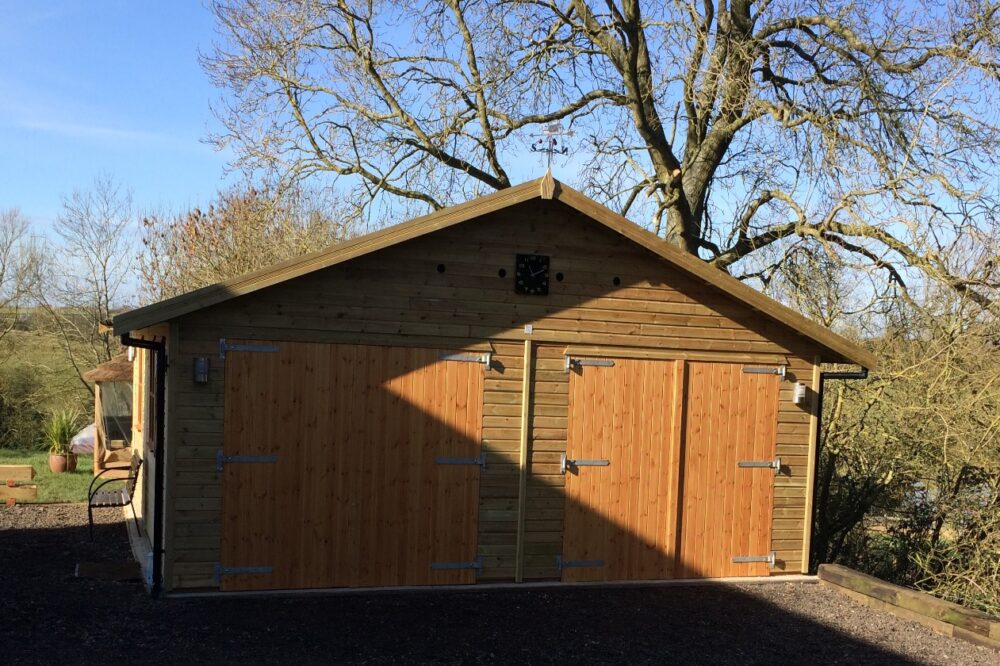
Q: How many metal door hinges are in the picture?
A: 12